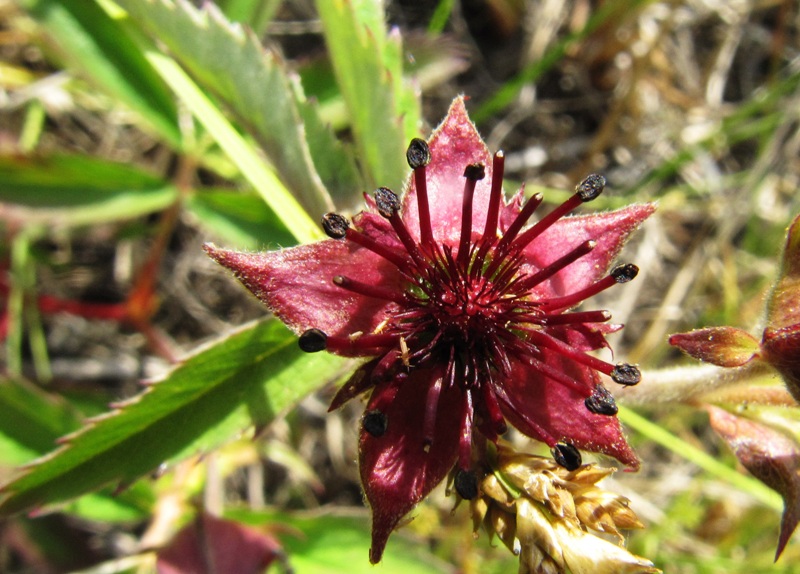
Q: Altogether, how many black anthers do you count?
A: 12